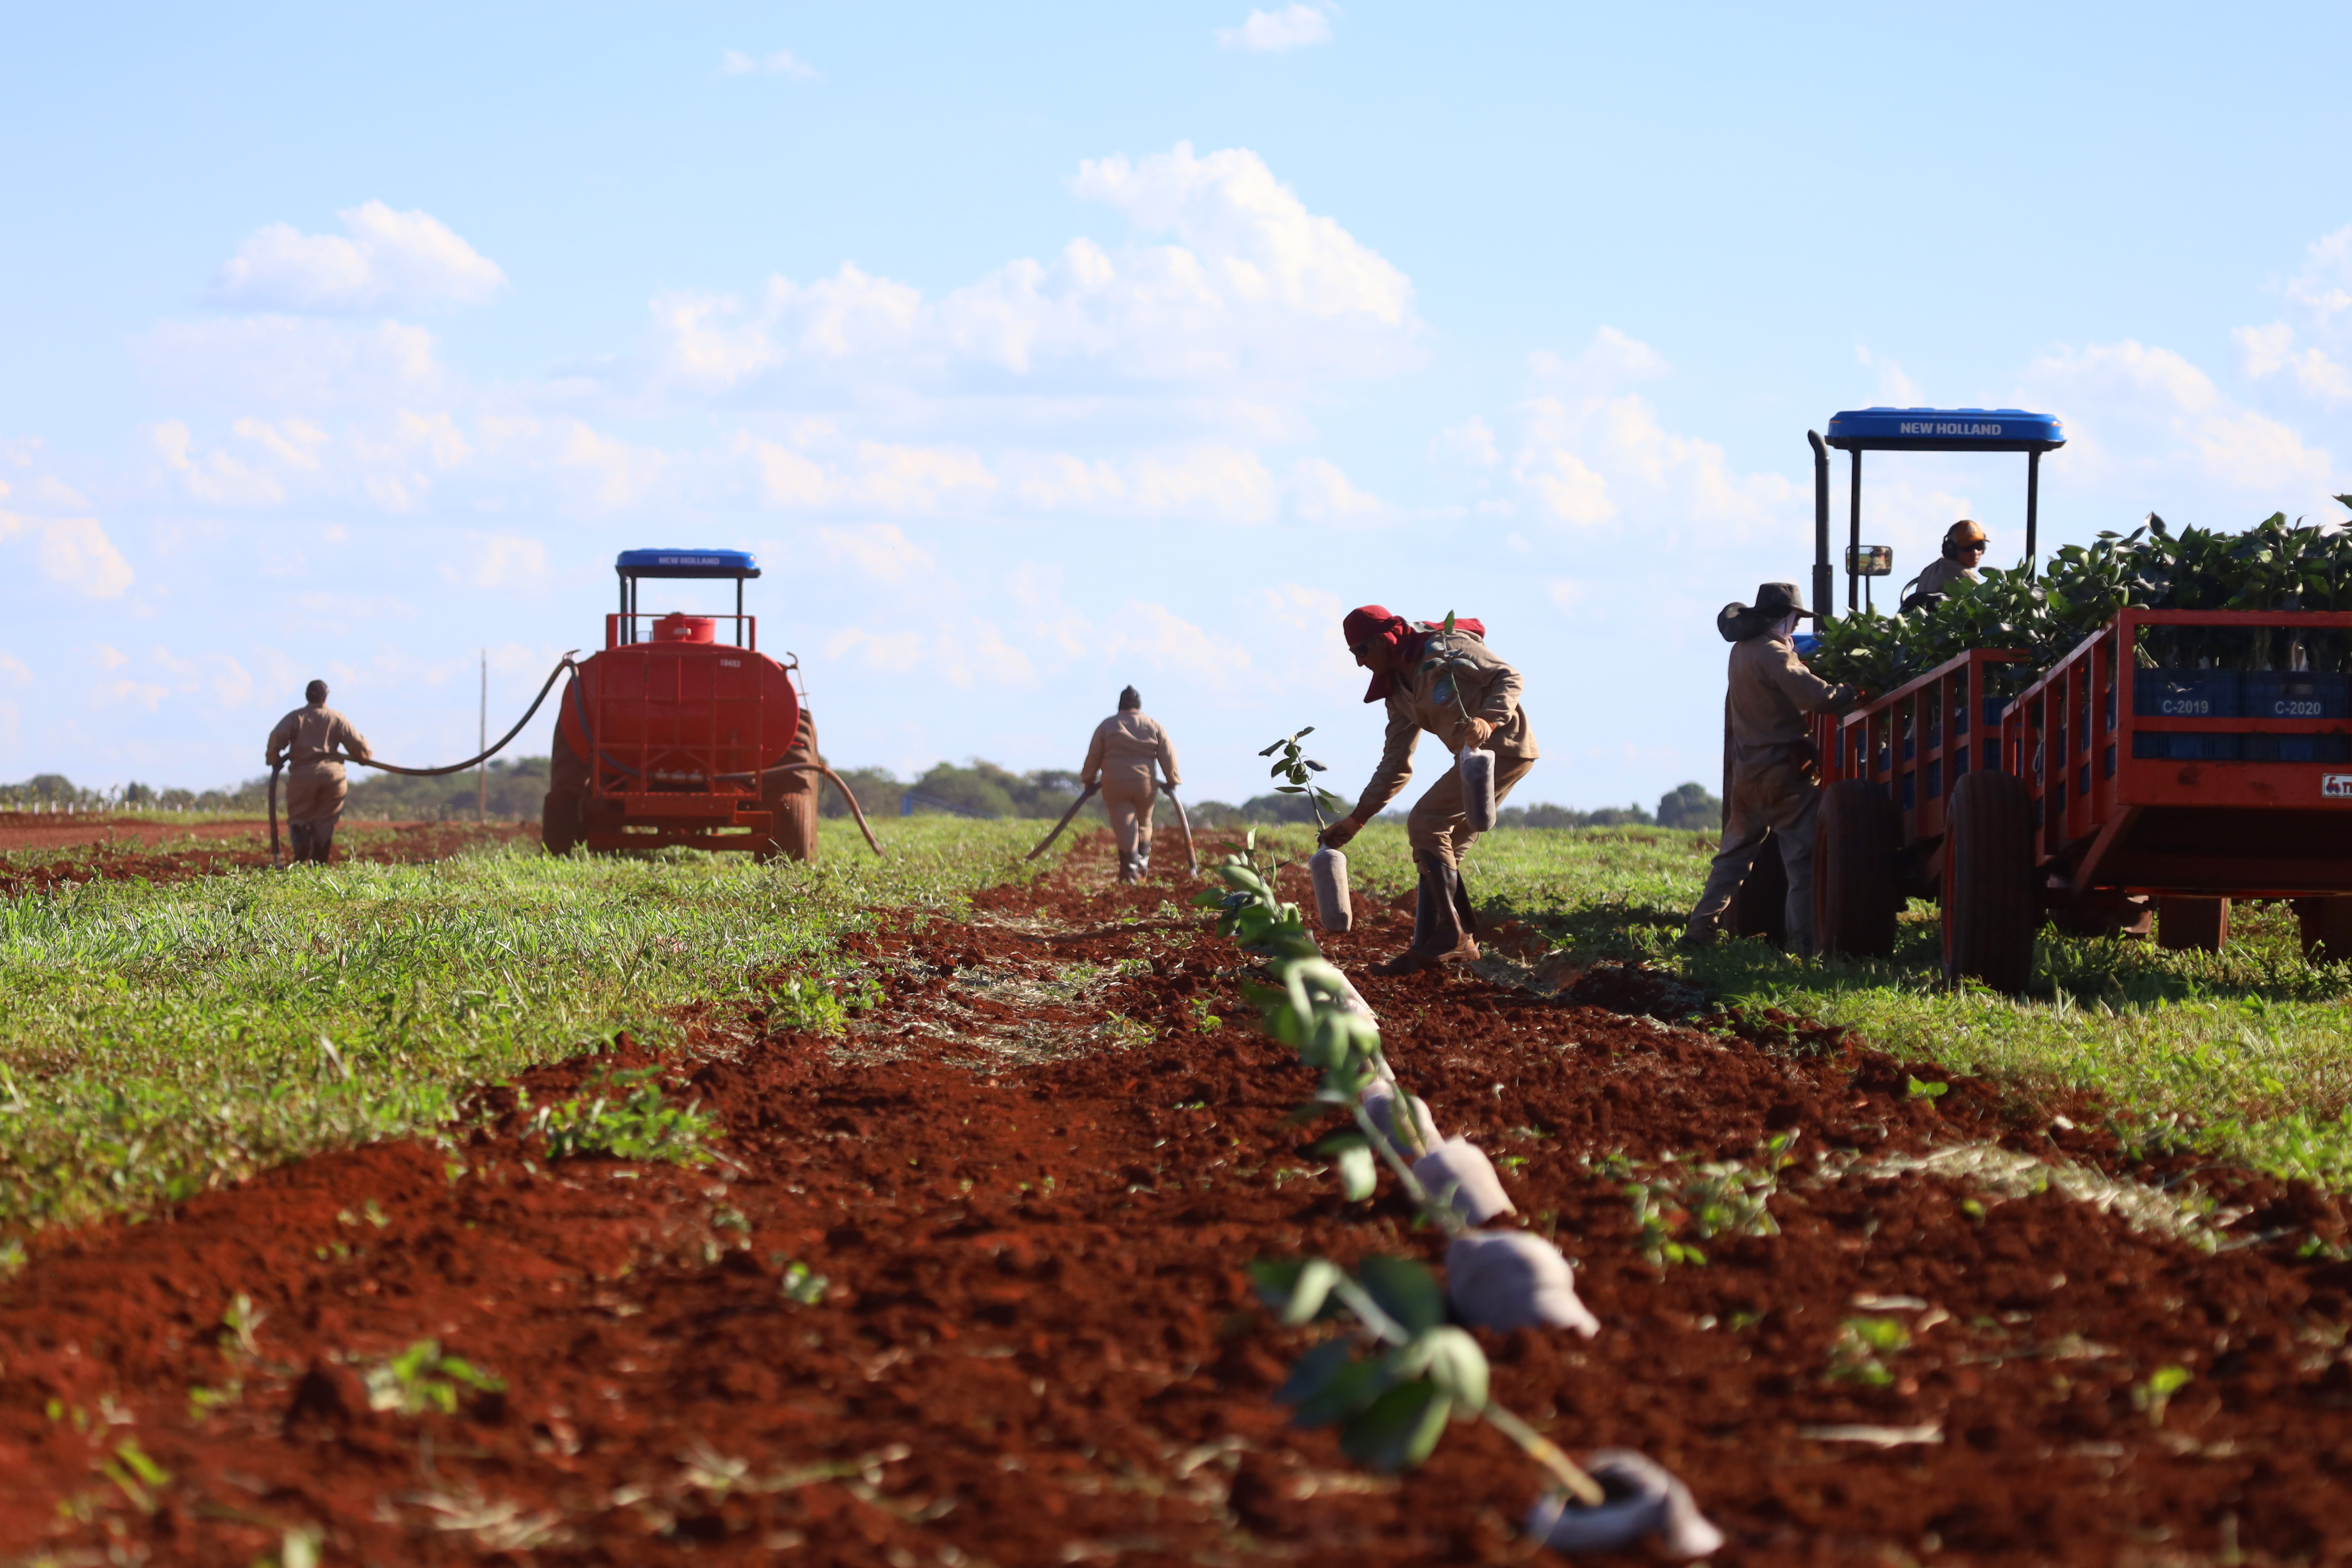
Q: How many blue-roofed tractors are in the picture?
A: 2